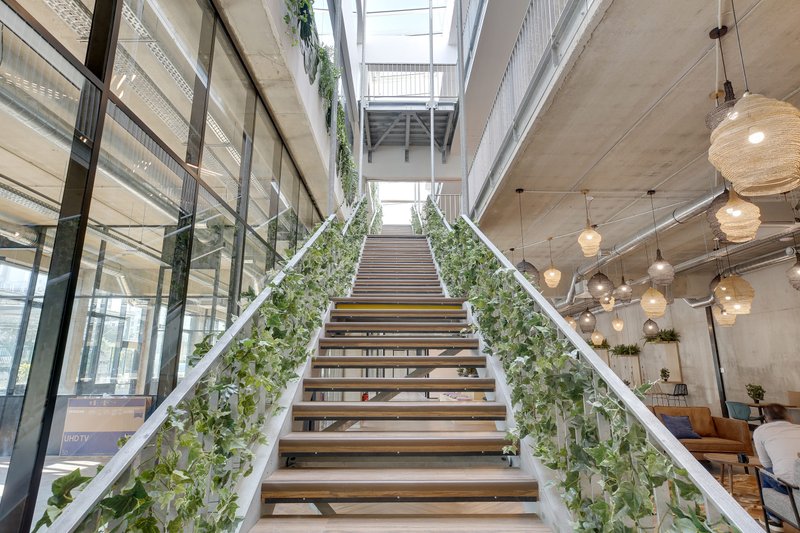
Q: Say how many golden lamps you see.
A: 11